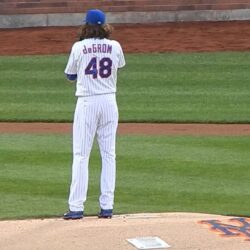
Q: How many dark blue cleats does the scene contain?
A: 2